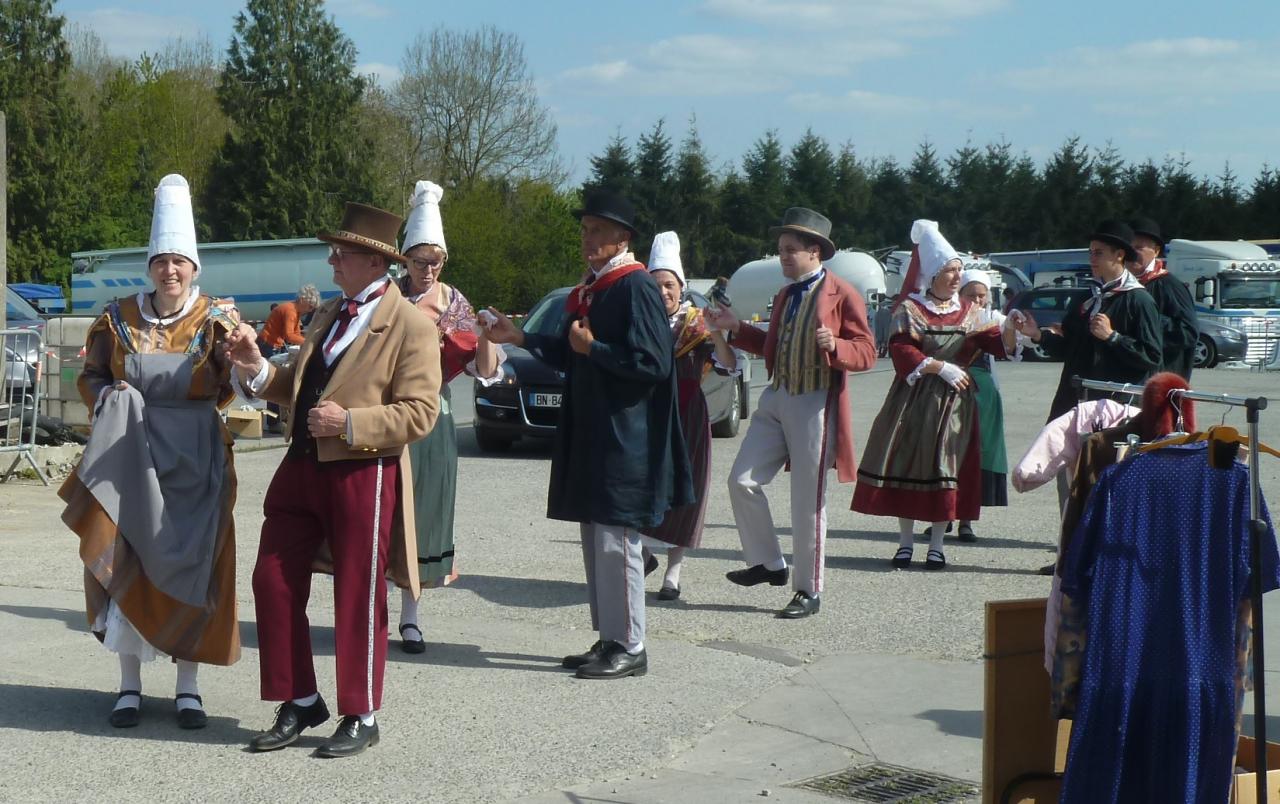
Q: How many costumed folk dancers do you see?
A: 10